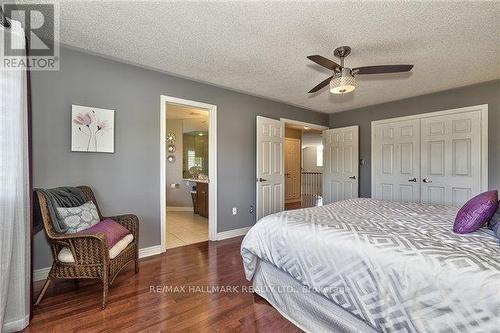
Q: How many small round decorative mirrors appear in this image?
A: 3